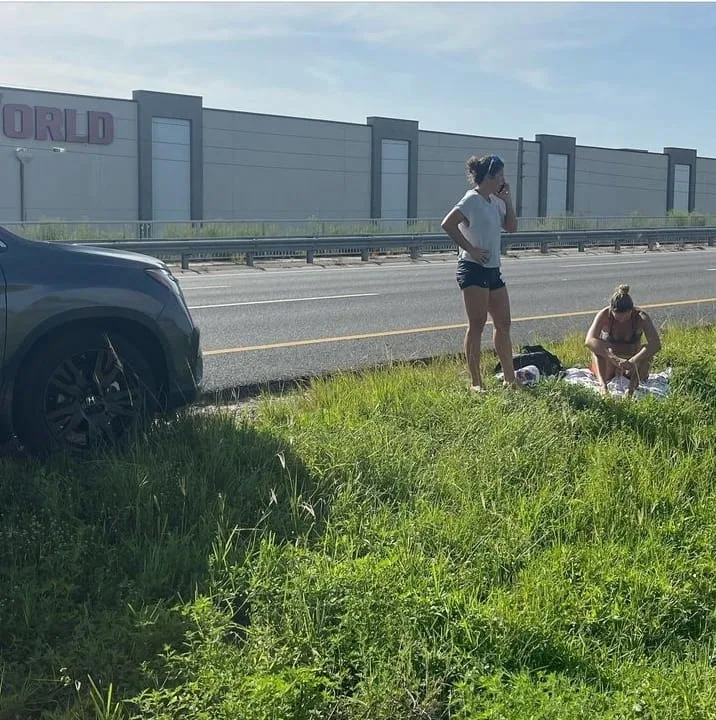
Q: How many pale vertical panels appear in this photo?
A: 4